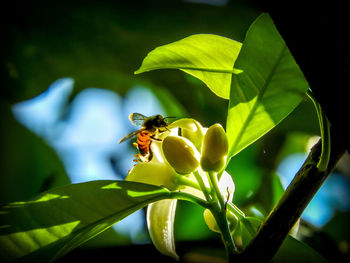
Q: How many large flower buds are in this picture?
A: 2